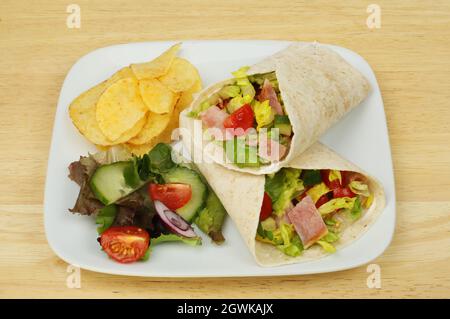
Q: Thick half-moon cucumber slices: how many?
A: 2